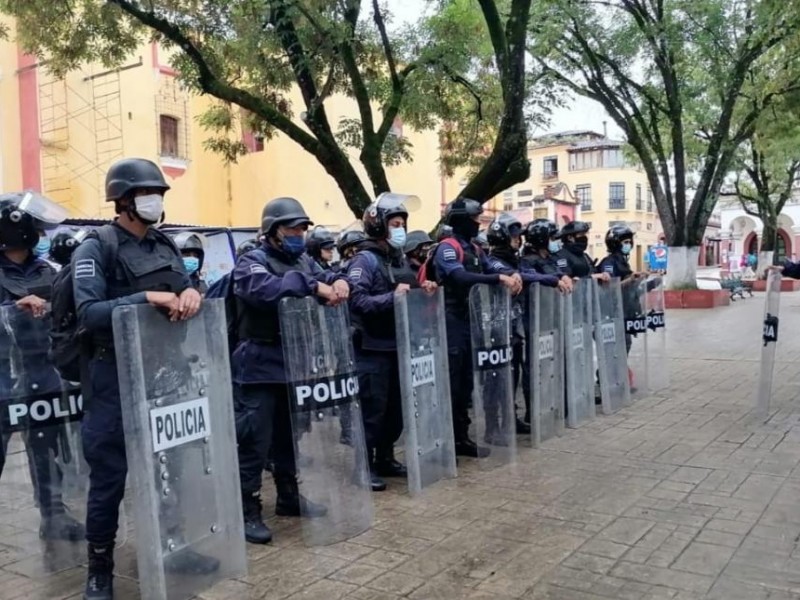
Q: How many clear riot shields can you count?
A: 11